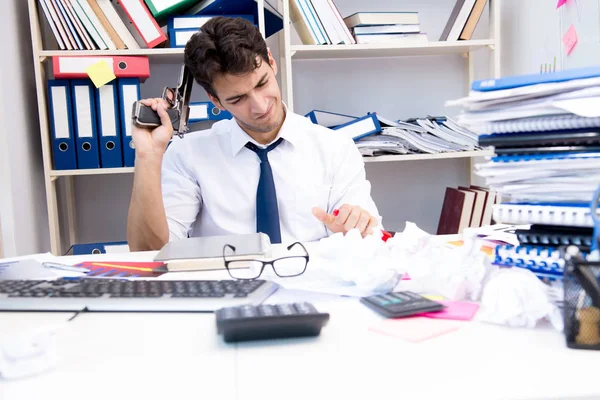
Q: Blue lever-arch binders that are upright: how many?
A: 4